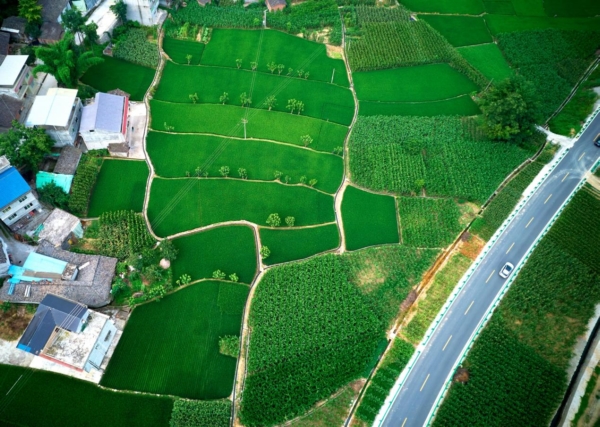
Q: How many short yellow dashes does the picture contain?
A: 11